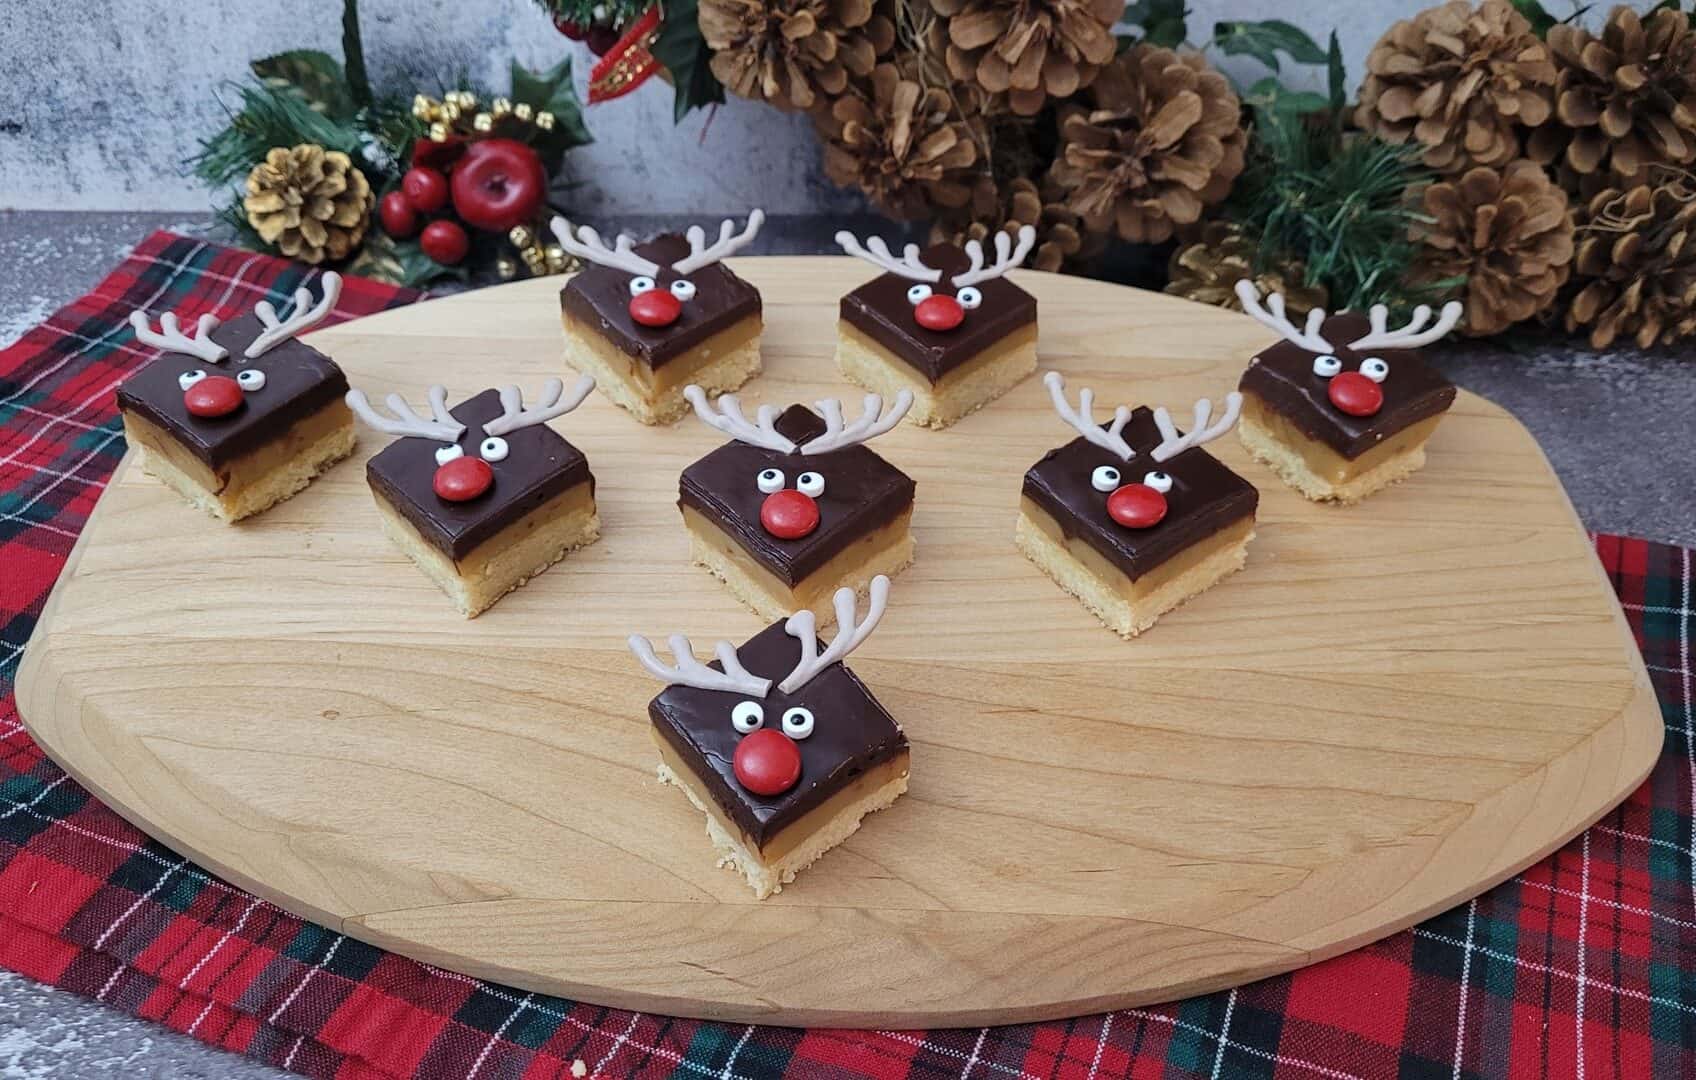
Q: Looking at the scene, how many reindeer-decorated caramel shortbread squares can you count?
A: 8